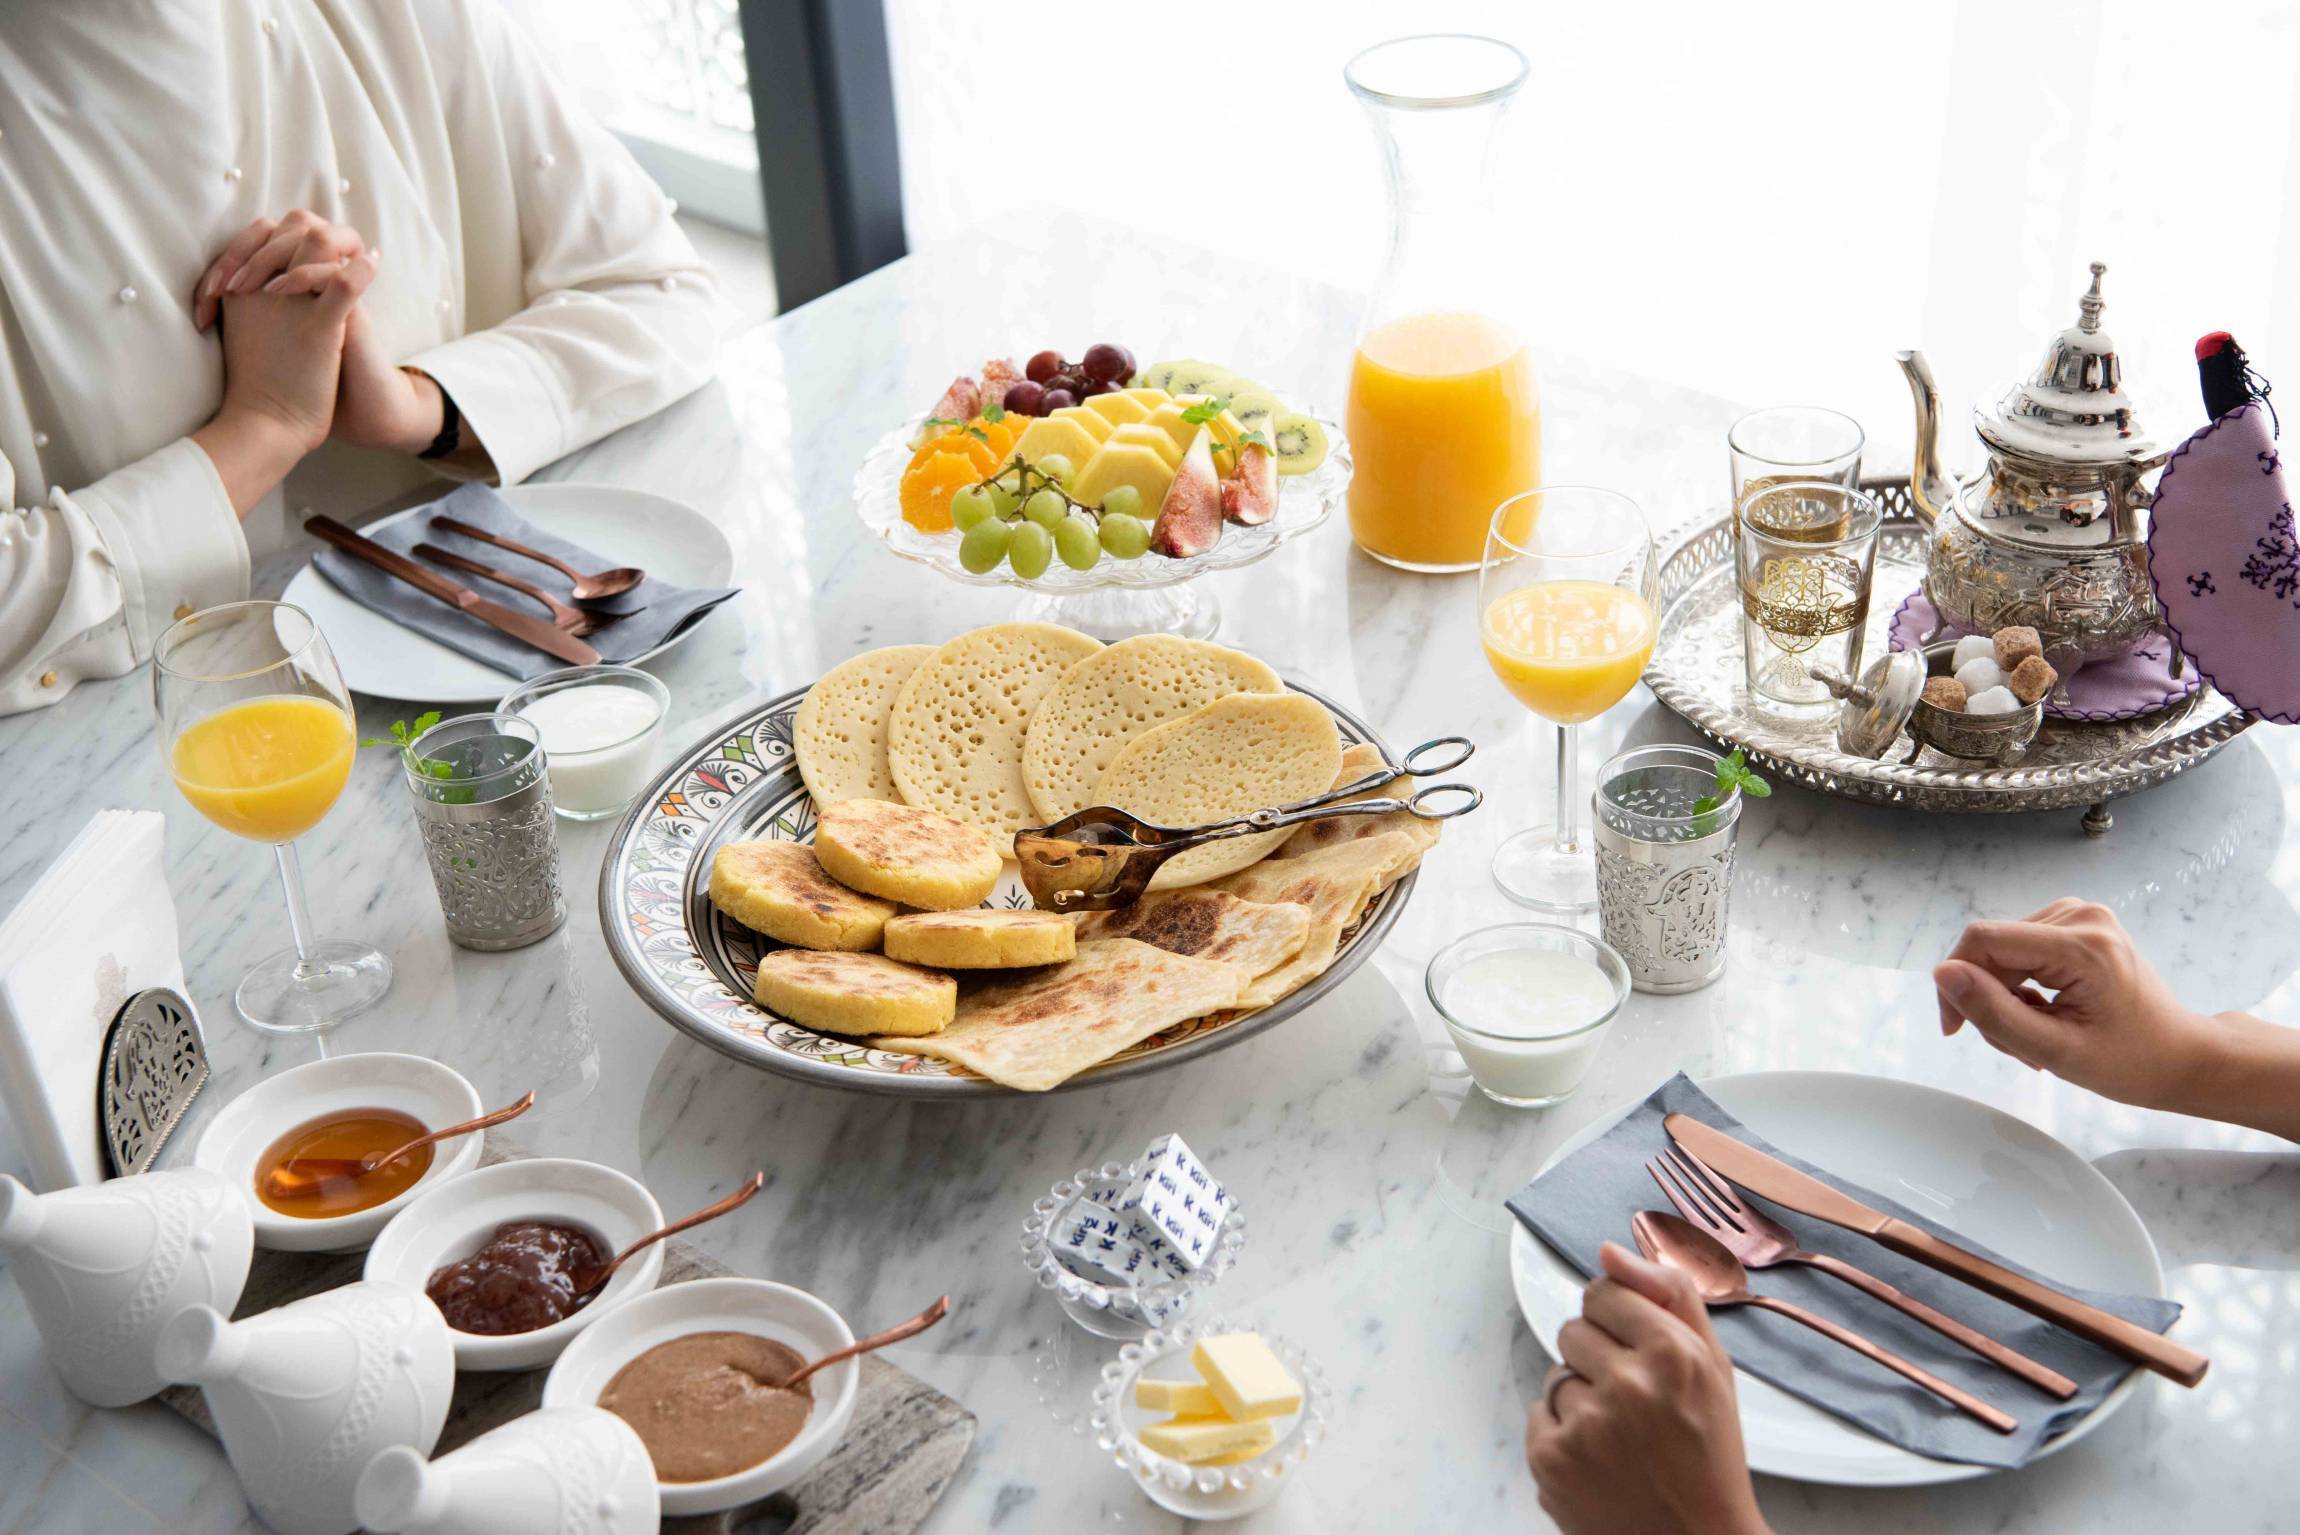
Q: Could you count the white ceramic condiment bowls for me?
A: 3